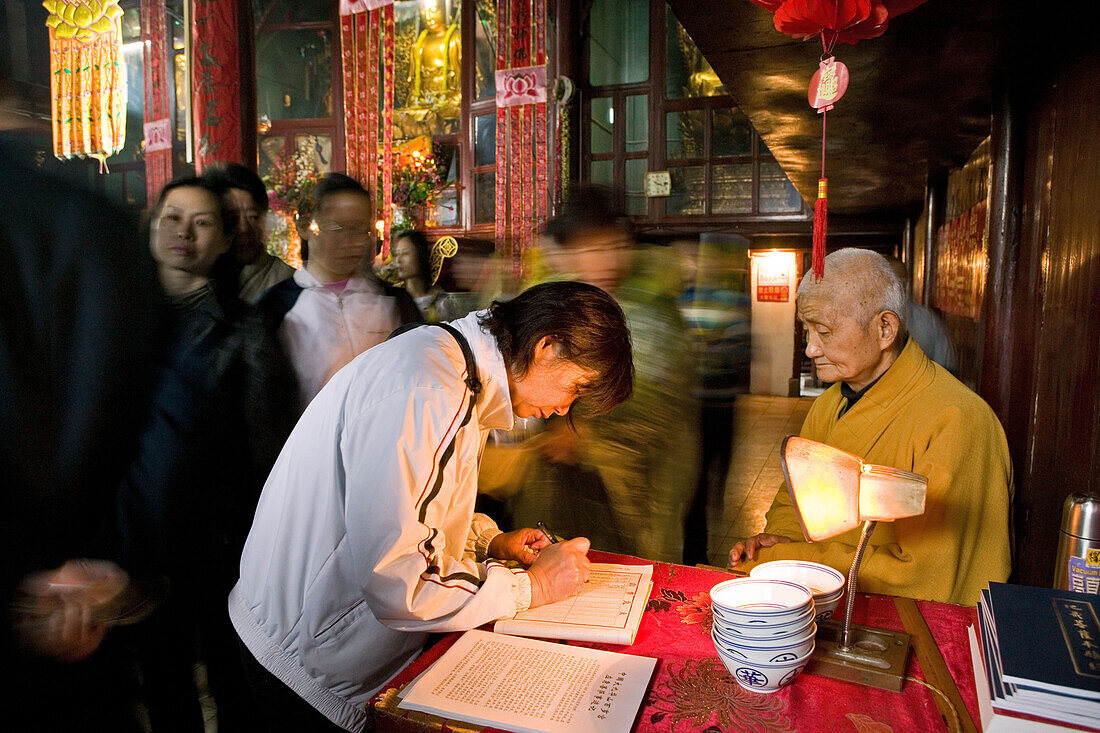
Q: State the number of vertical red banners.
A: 4